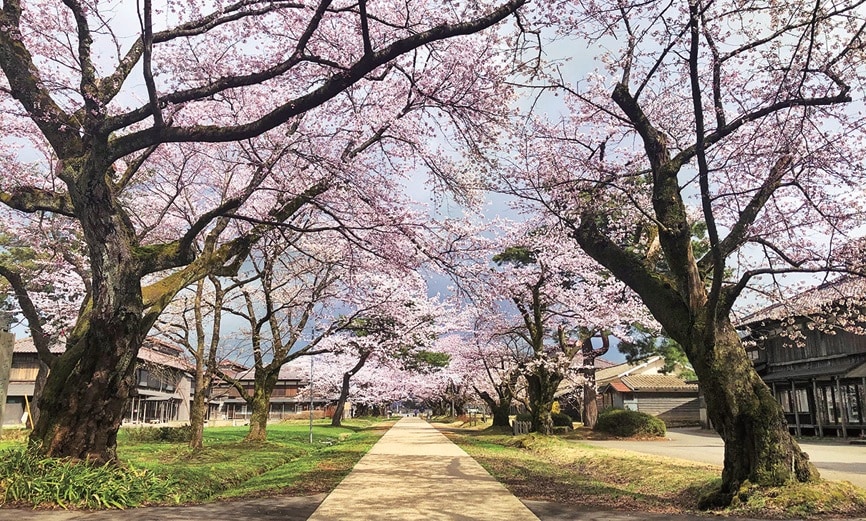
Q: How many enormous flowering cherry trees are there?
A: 2